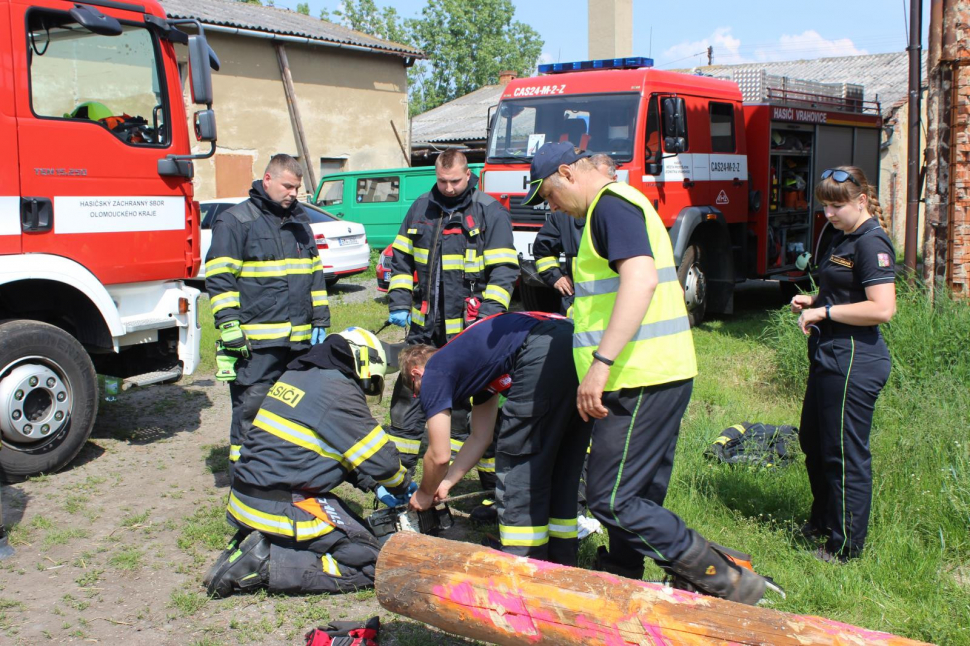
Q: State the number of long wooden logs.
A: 1